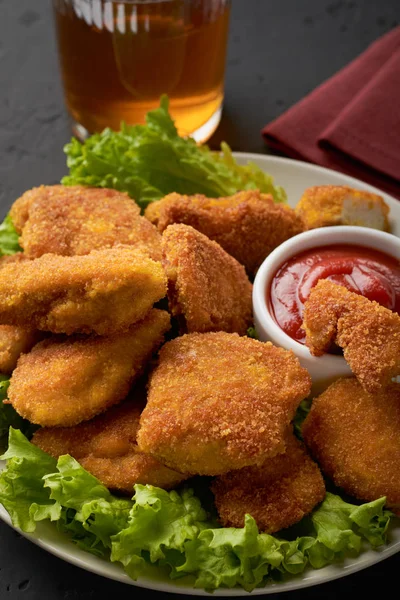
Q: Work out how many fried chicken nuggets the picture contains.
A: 12